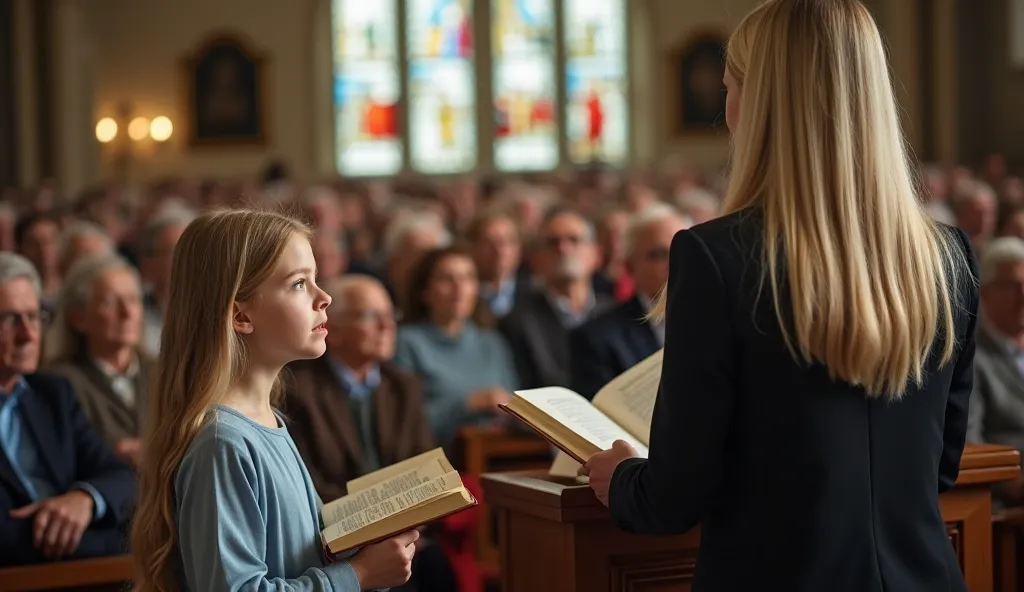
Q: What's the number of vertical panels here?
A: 4